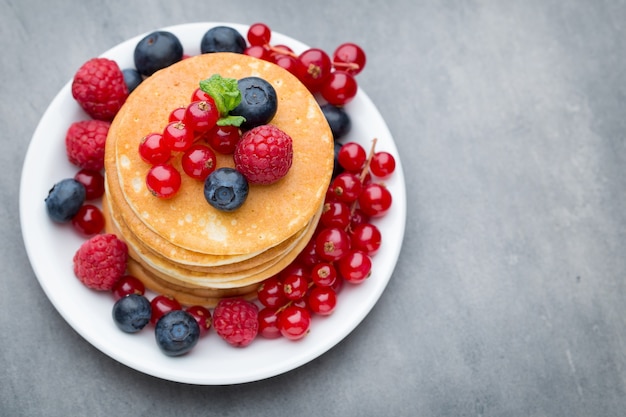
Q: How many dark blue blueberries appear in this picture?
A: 10